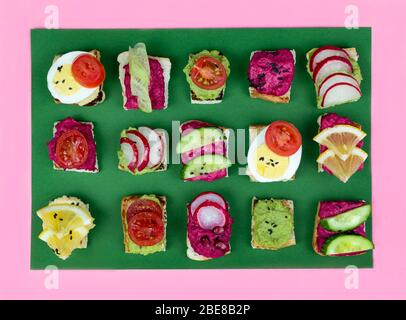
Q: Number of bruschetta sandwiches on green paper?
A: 15